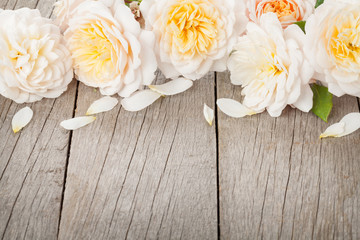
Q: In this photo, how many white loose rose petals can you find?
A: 9